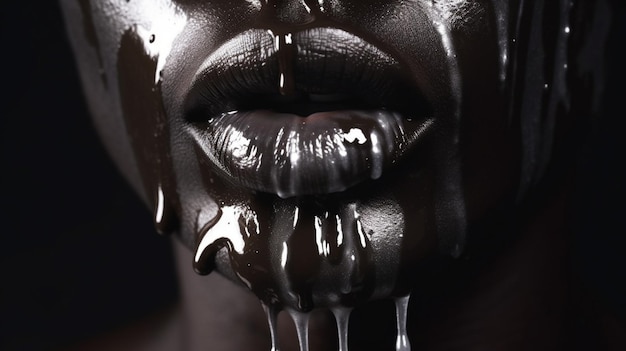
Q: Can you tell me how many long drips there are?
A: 4